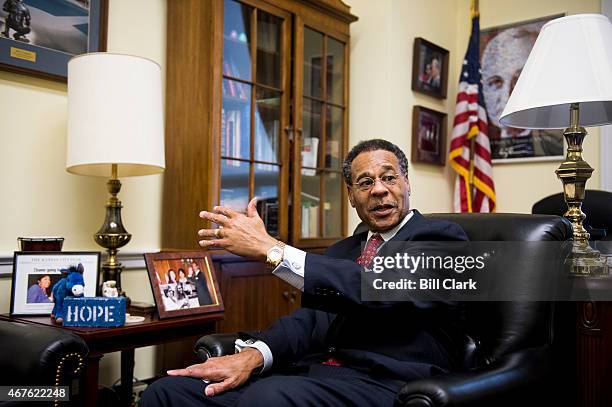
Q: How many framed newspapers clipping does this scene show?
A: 1